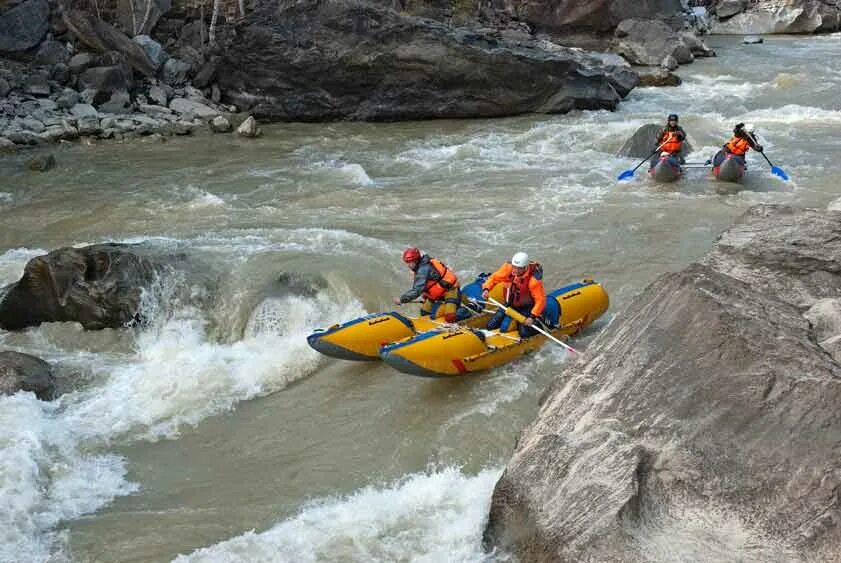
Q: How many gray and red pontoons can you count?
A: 2